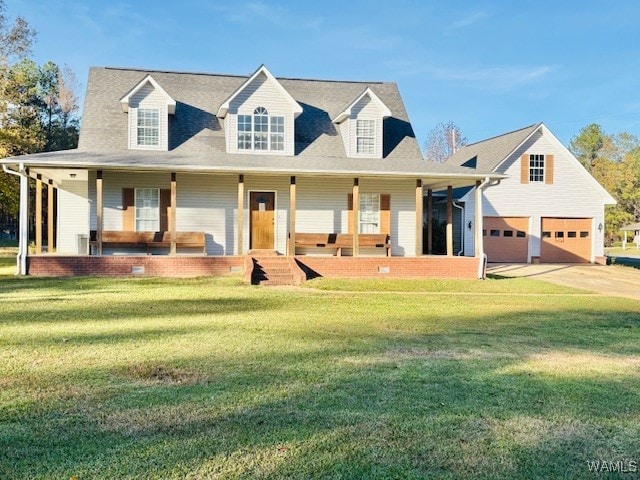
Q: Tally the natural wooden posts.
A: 11